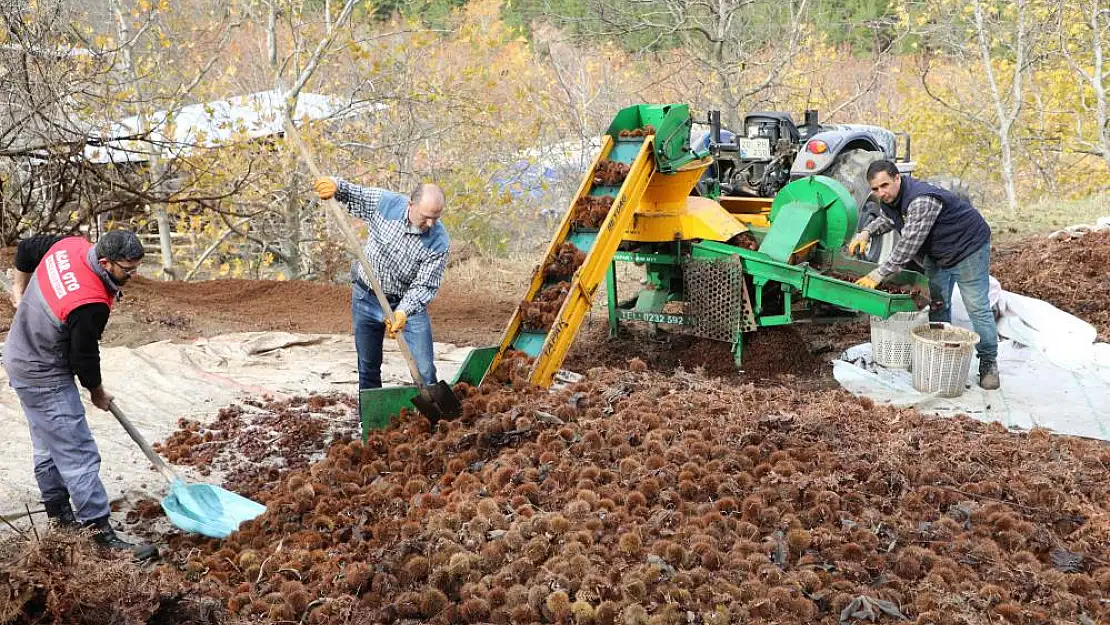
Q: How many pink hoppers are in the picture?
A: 0